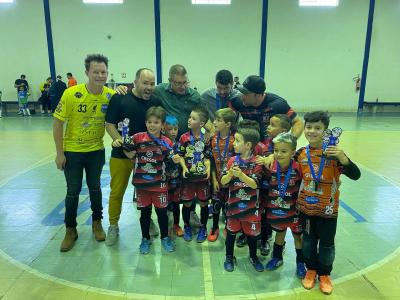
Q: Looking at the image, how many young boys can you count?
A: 9